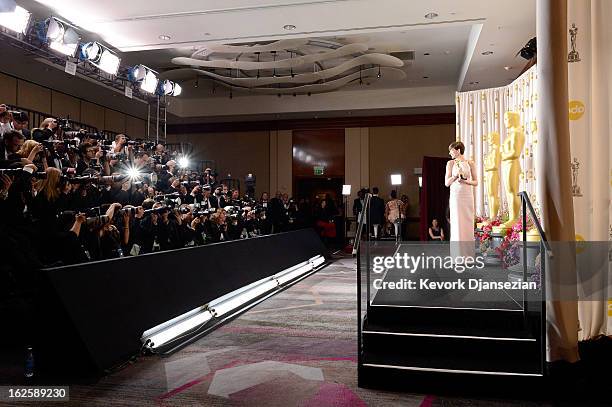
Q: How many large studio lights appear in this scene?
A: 5